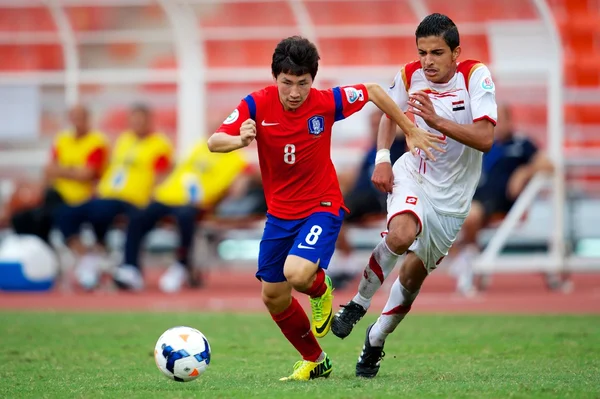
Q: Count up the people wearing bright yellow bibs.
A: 3